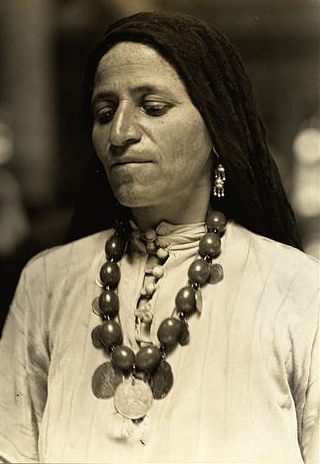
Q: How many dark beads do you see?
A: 11